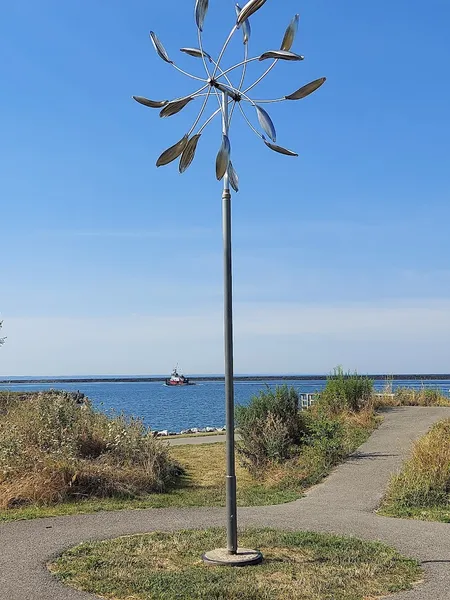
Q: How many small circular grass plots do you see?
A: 1